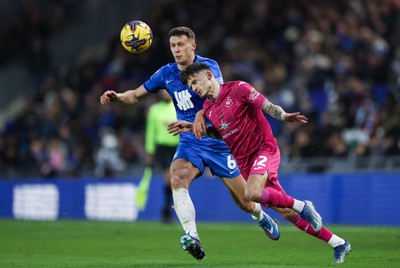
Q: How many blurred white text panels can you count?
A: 2